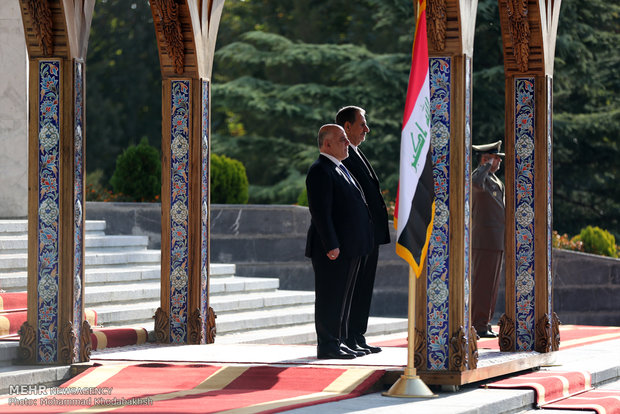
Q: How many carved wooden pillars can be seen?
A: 4